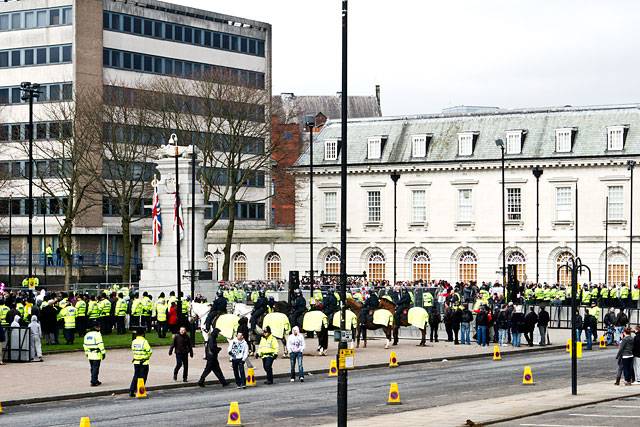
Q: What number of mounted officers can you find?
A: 6